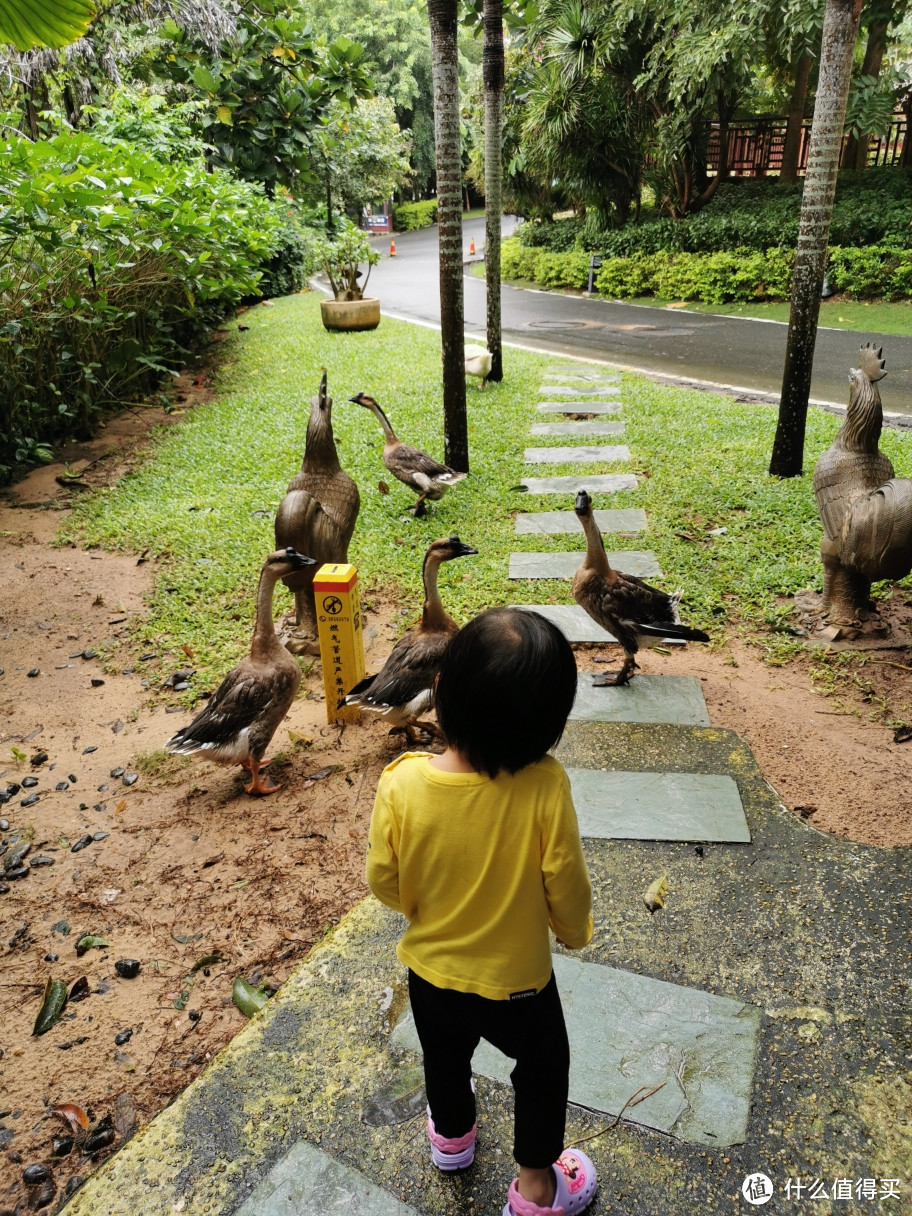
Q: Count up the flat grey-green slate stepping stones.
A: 14